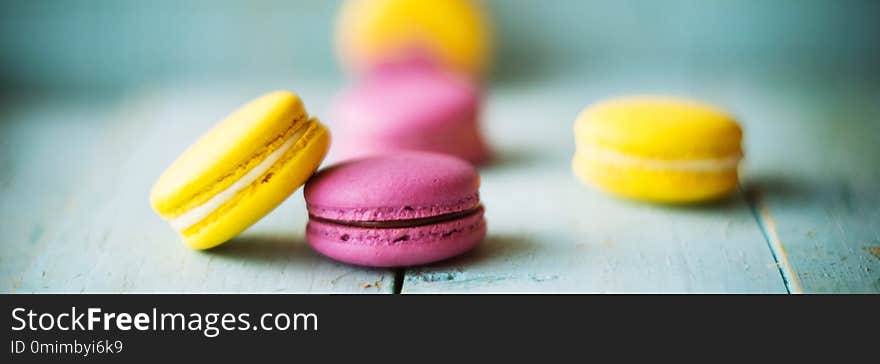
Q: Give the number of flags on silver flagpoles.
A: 0